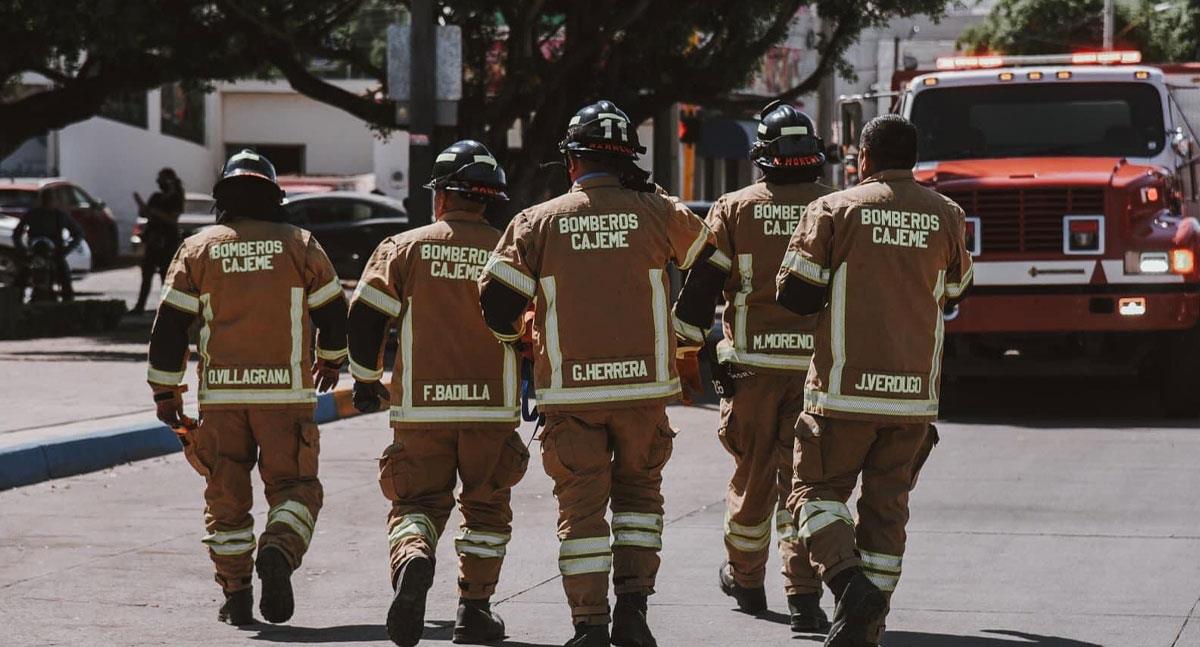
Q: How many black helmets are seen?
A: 4